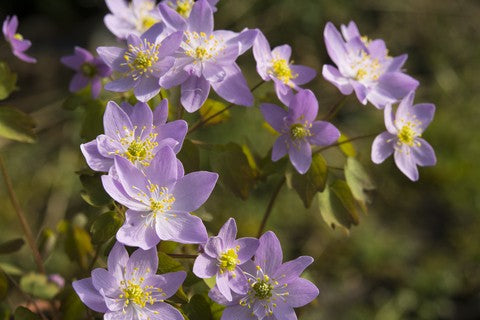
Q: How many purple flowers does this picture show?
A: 15